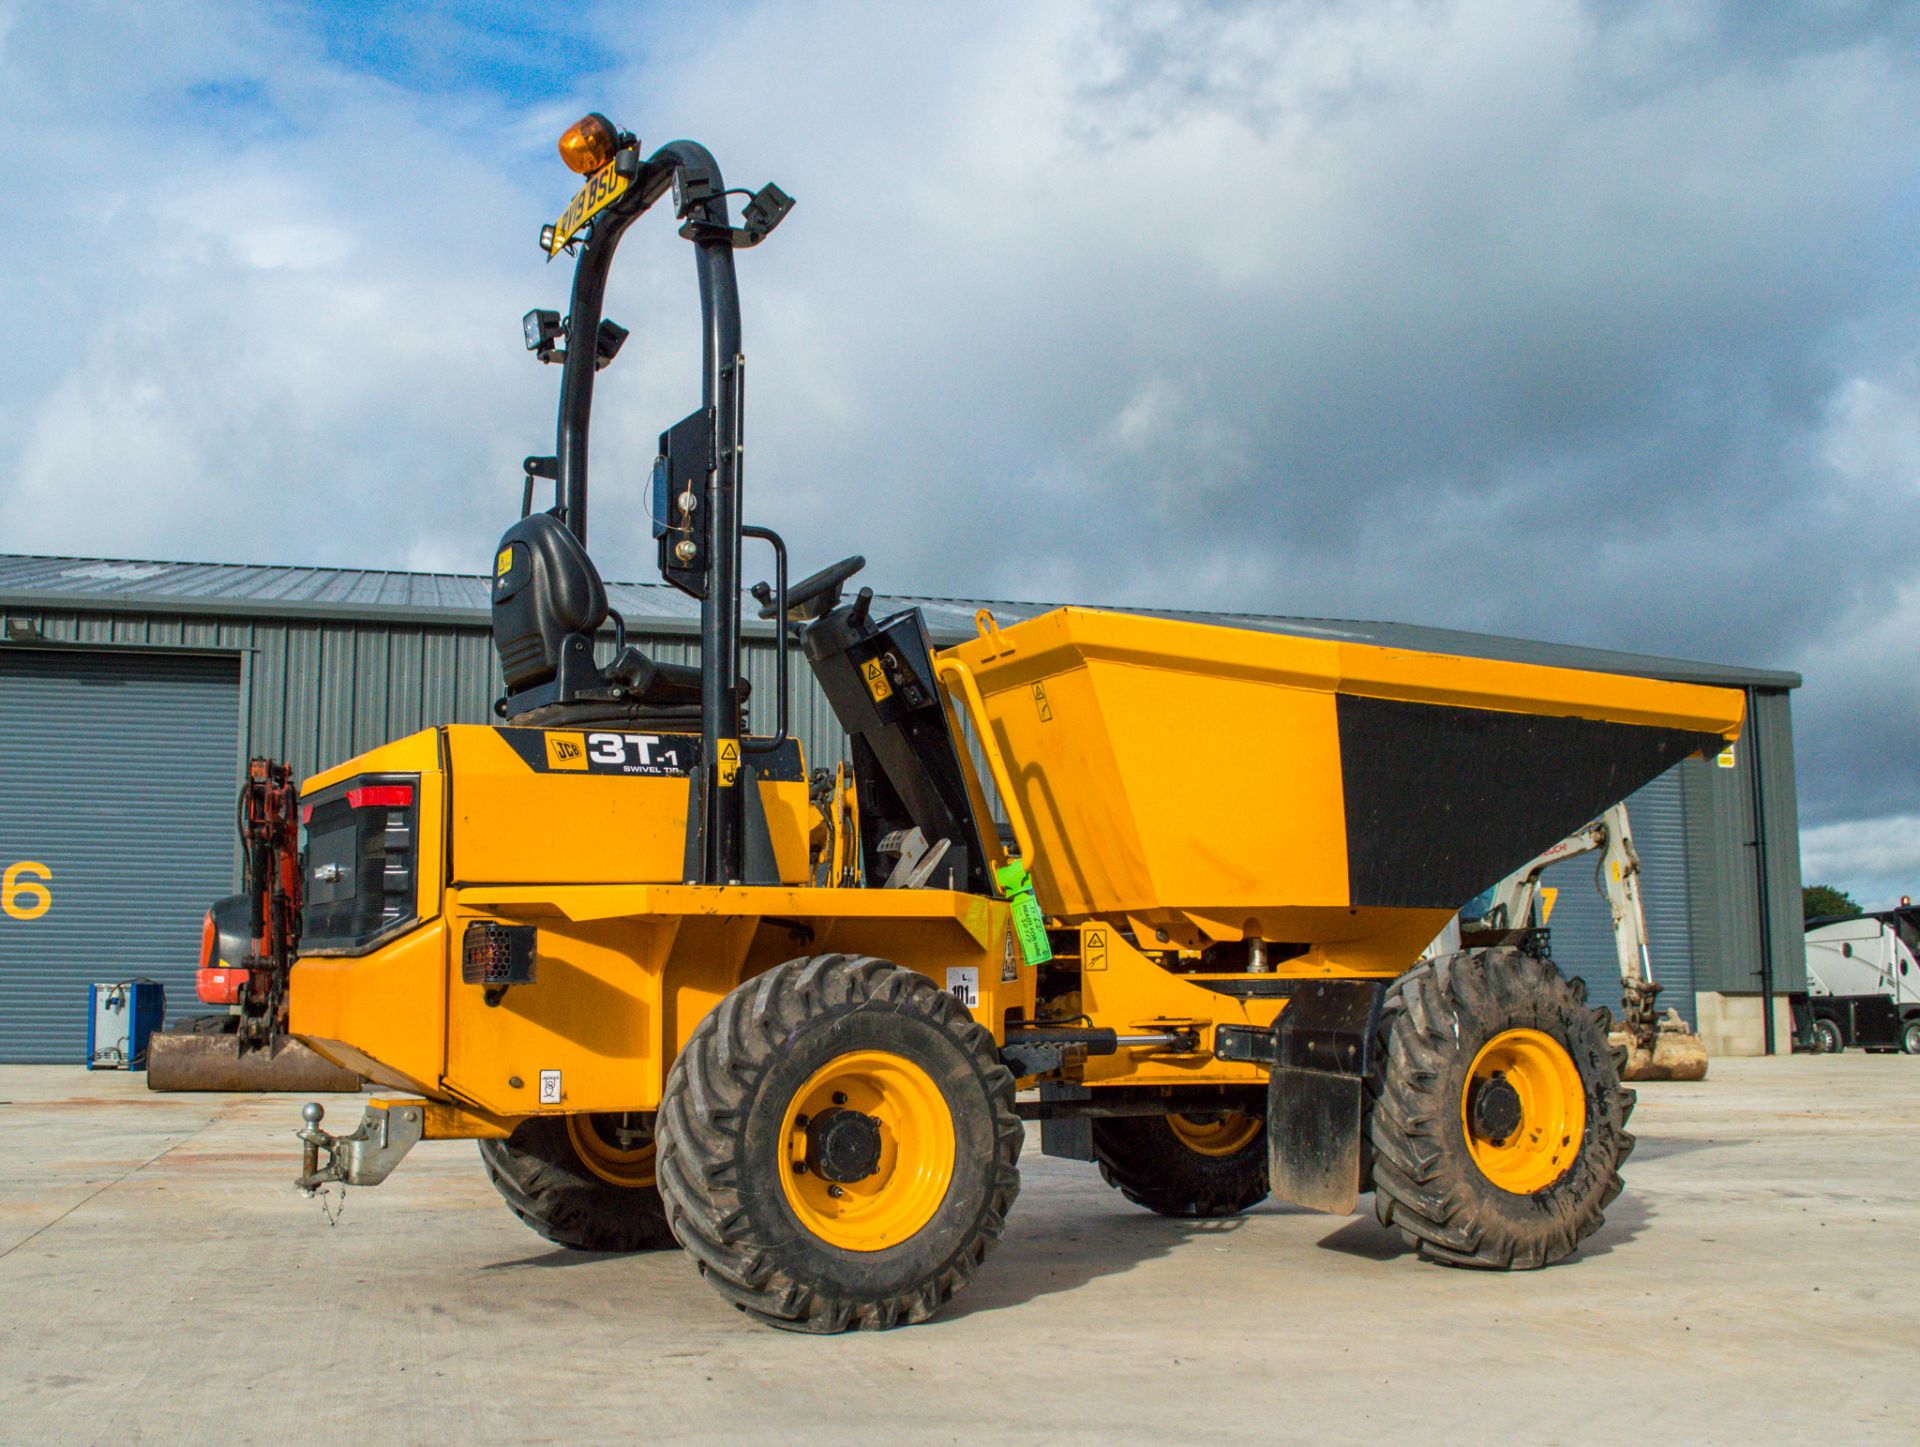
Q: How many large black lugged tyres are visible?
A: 4